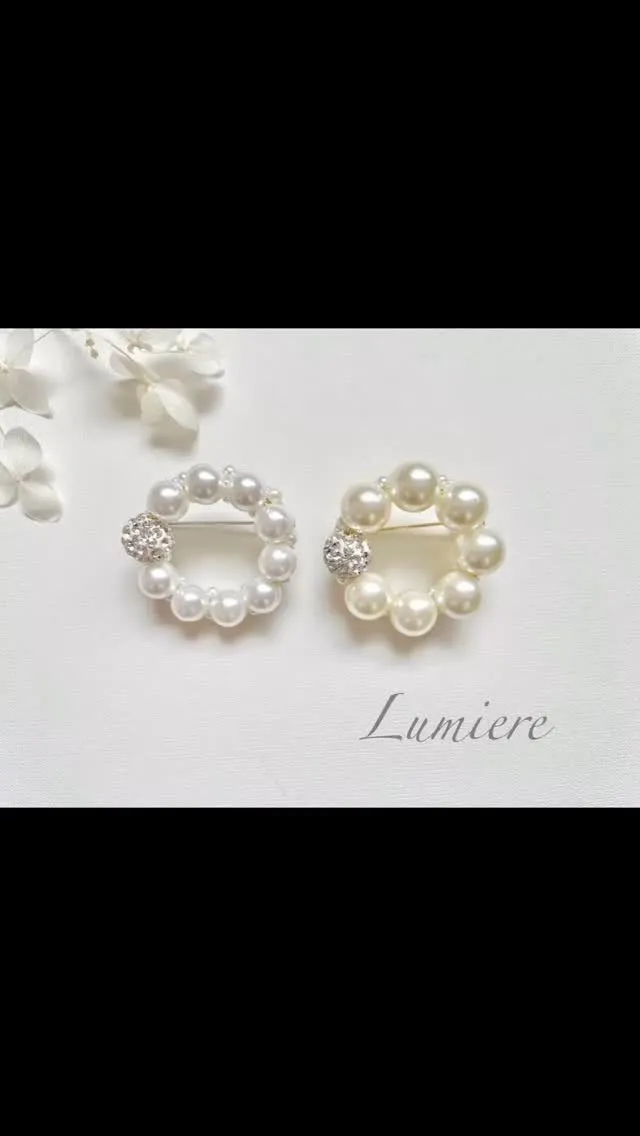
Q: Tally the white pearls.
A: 9